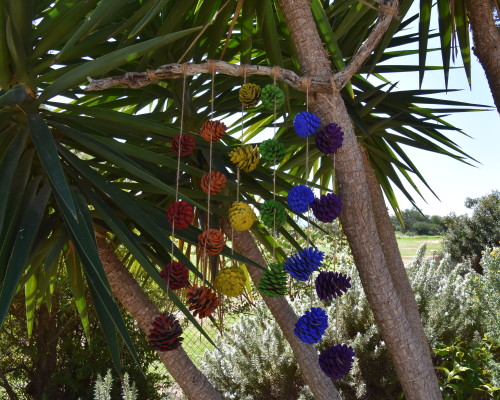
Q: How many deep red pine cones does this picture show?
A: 4